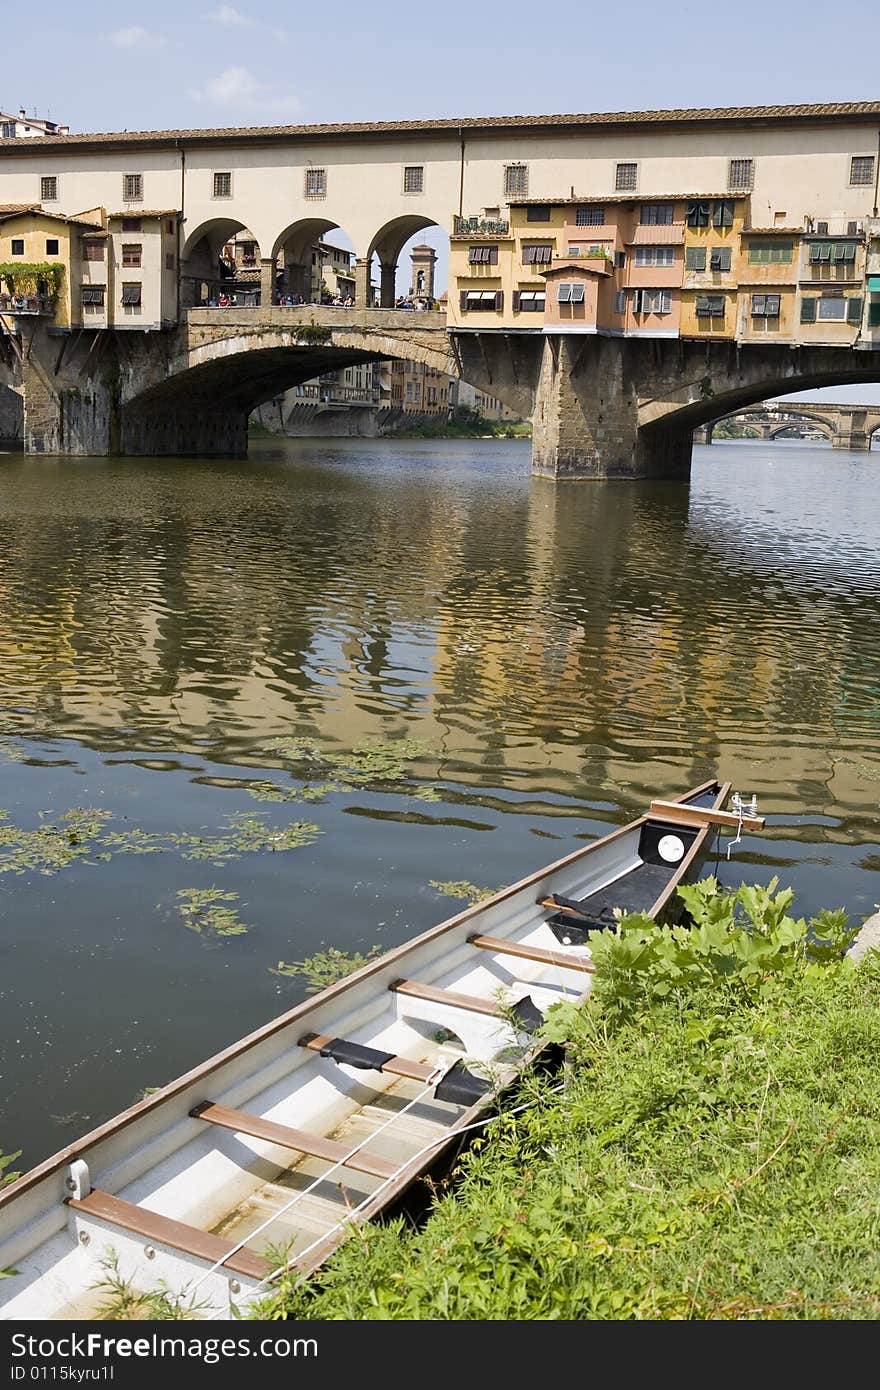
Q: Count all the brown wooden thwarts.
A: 6